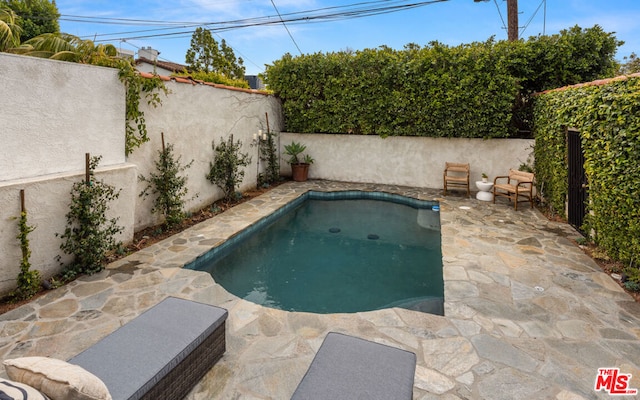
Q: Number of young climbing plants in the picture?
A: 5